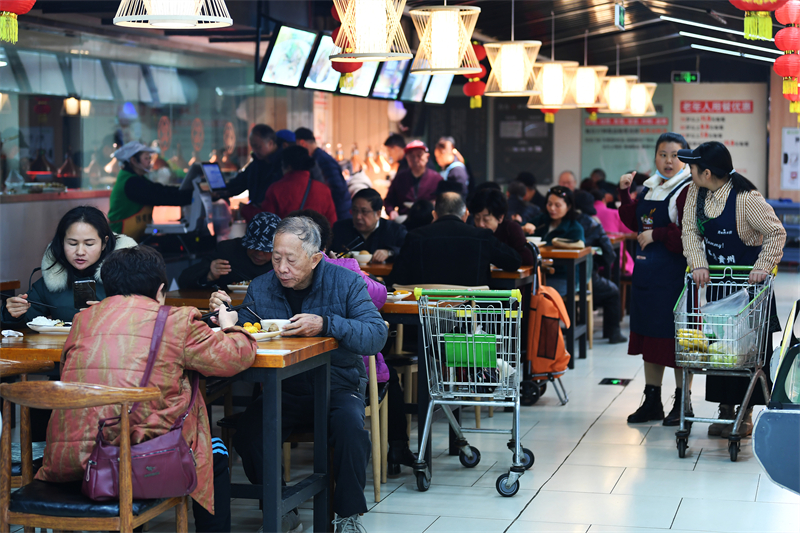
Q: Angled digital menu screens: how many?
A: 6